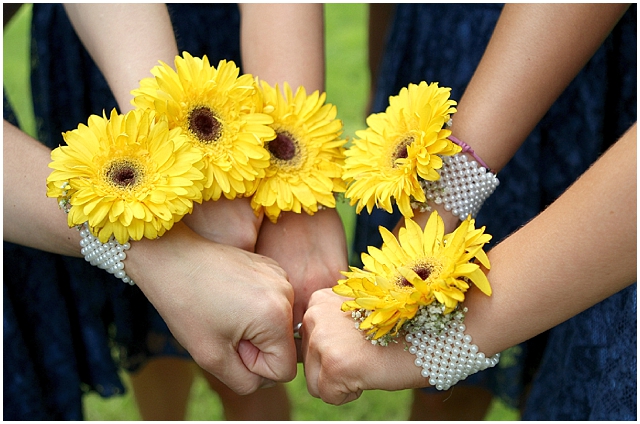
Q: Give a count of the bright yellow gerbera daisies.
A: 5